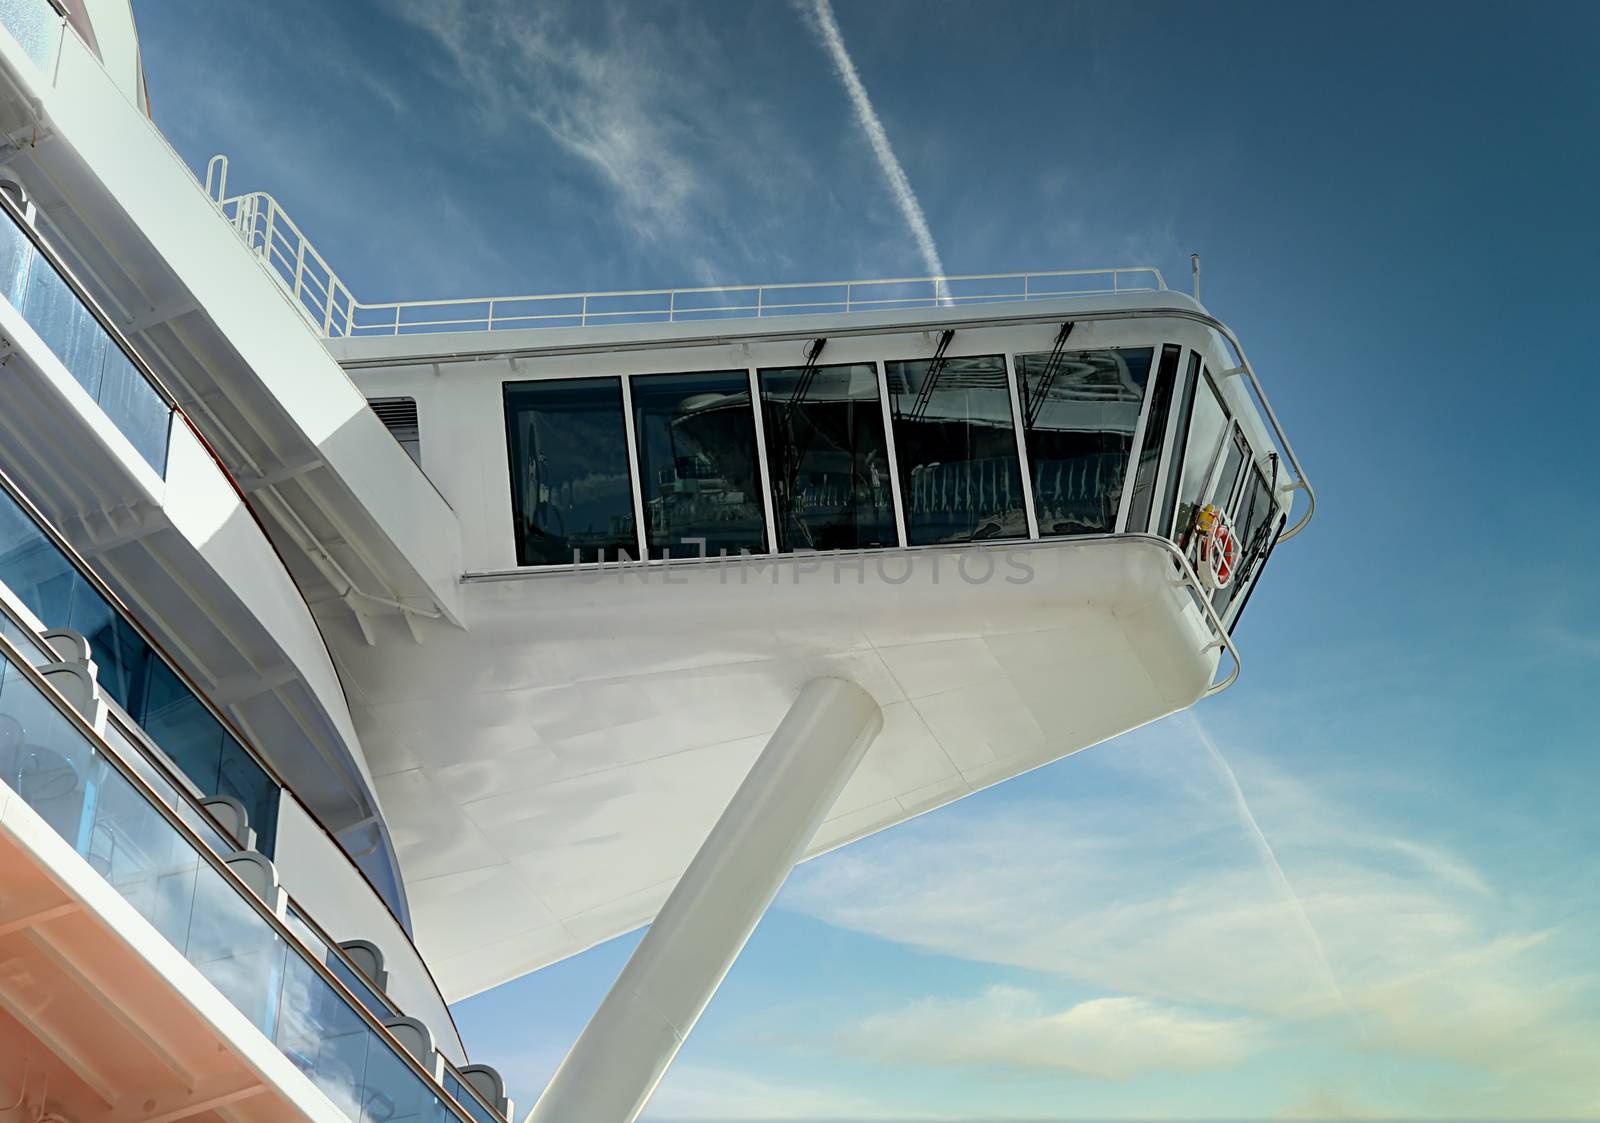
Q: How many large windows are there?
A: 5